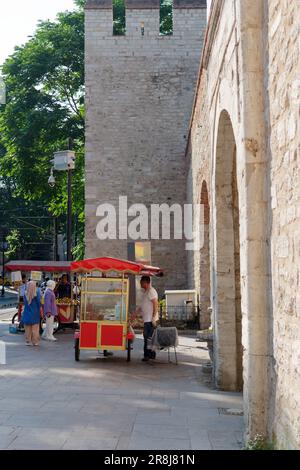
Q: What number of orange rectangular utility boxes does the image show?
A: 0